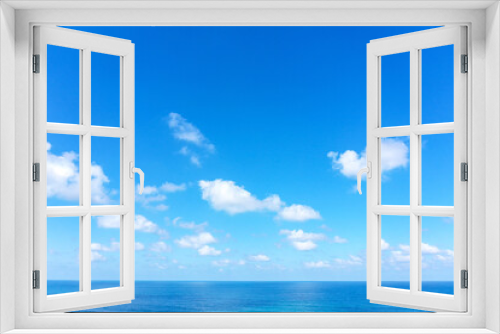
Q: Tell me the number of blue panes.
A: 12